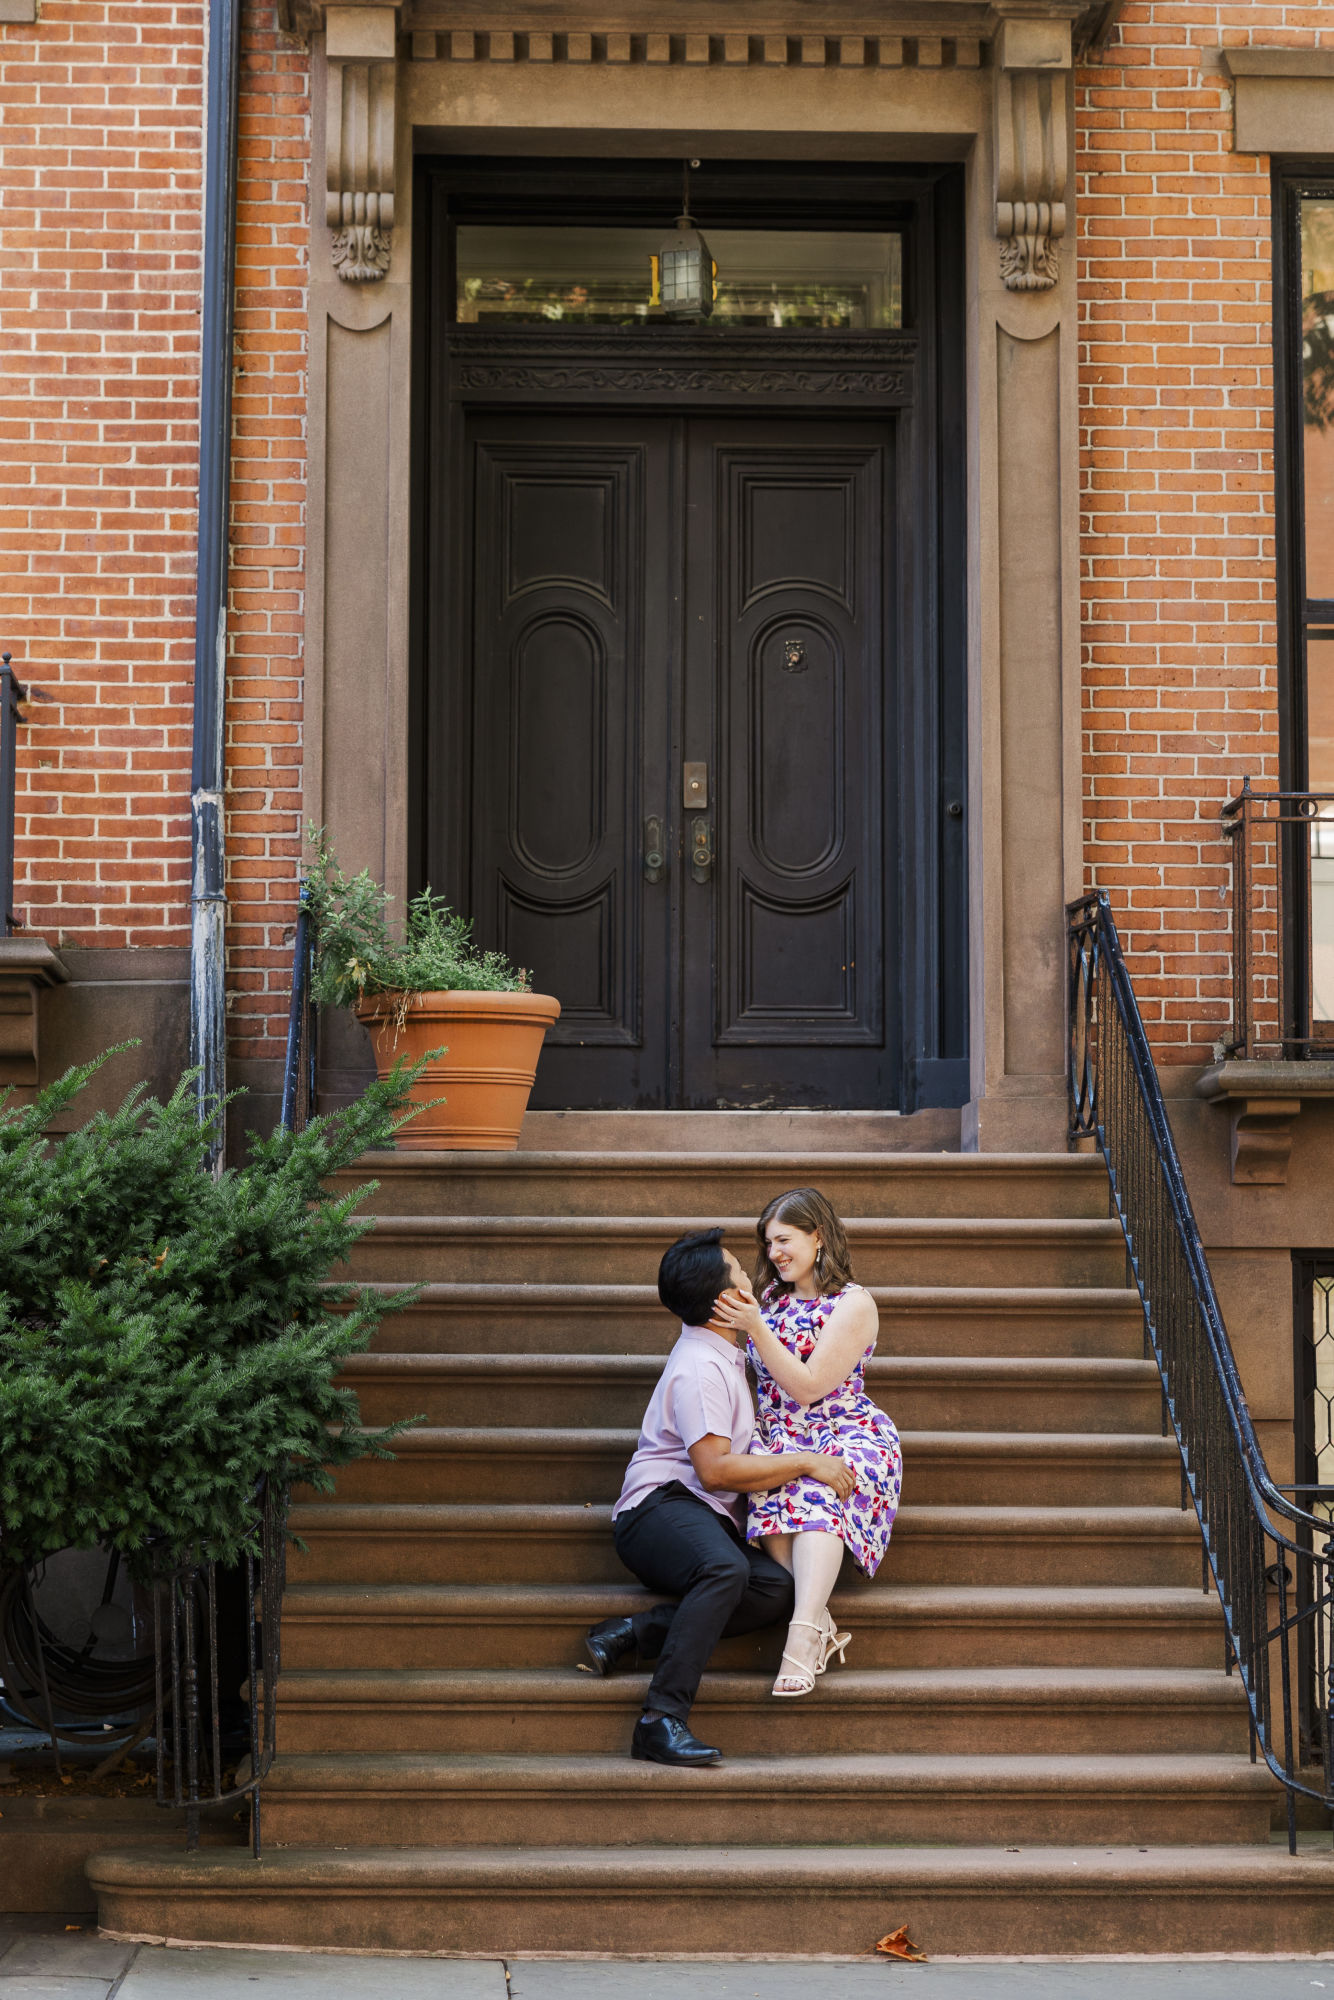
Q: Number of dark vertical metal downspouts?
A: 1